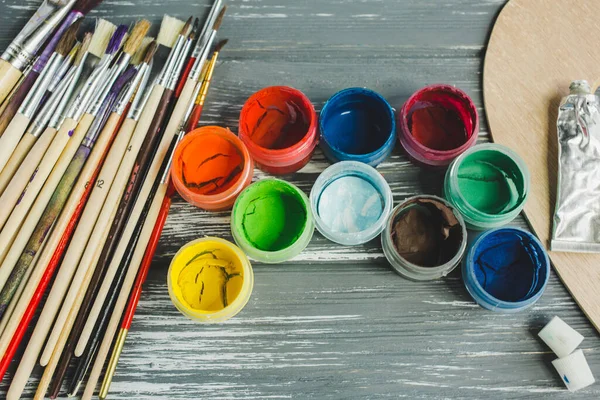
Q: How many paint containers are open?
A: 10